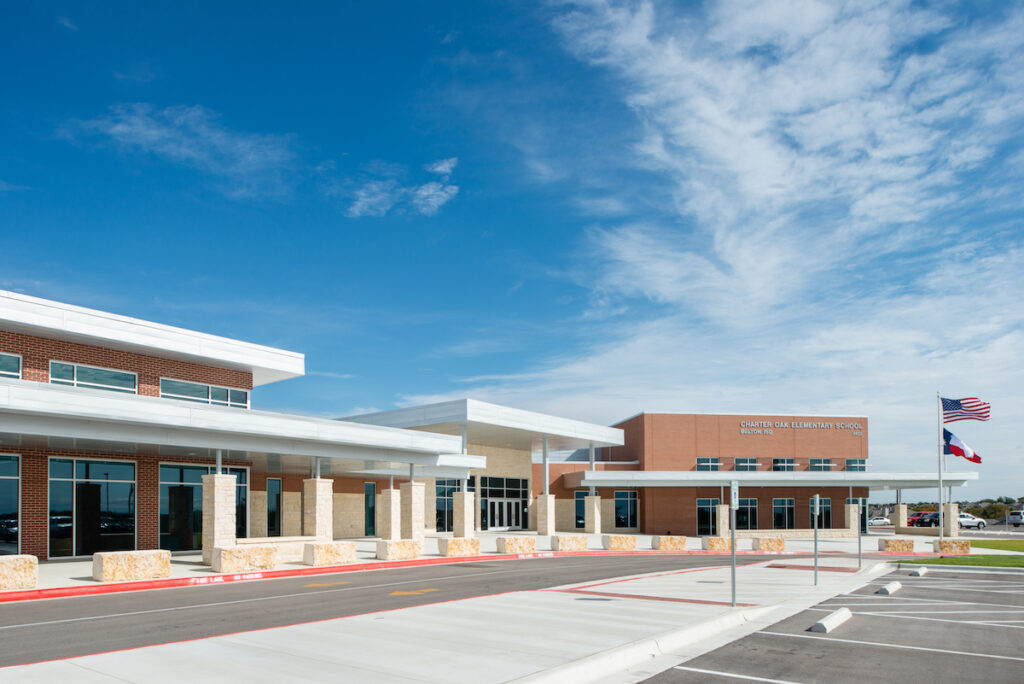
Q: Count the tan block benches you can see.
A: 14